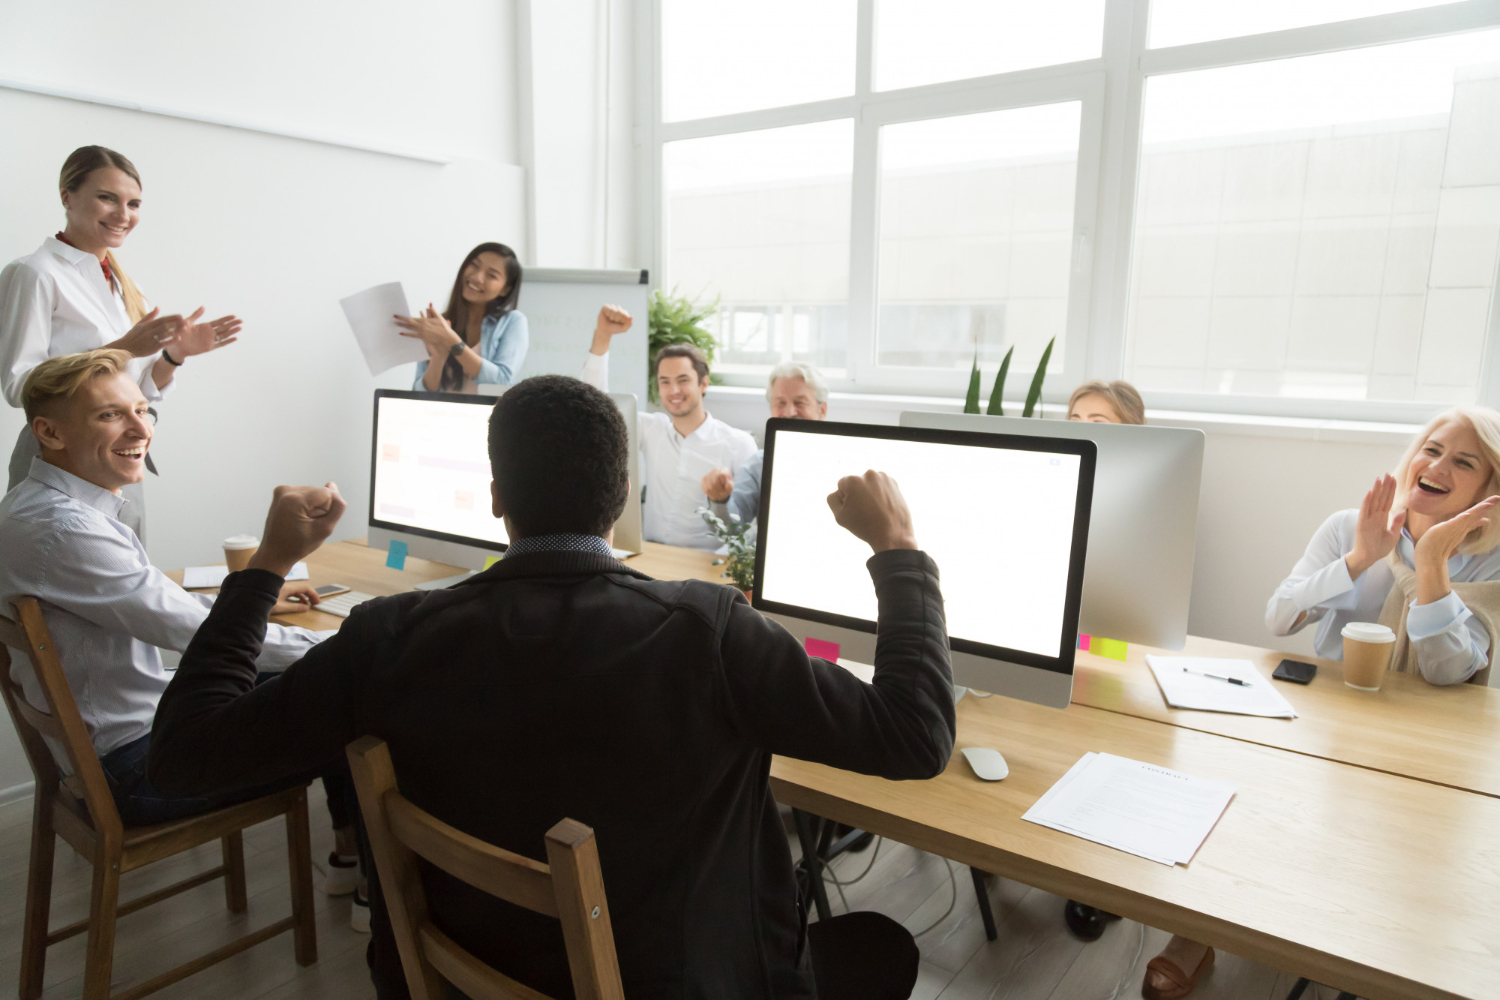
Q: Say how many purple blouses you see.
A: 0